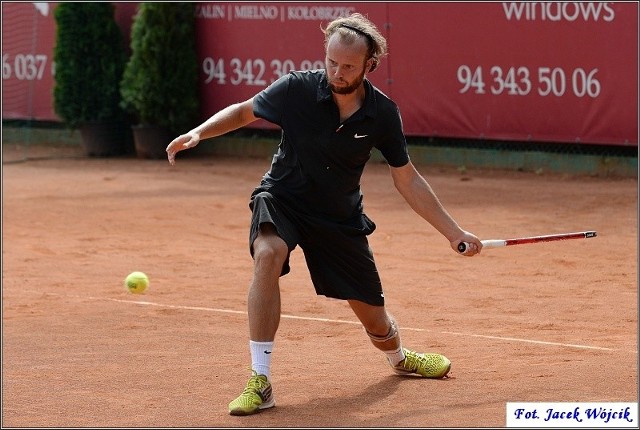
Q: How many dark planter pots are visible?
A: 2